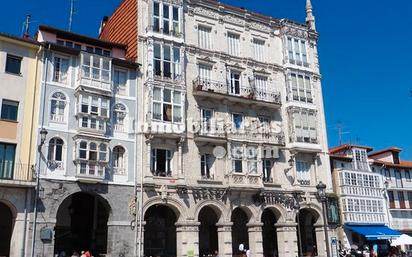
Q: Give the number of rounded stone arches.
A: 7